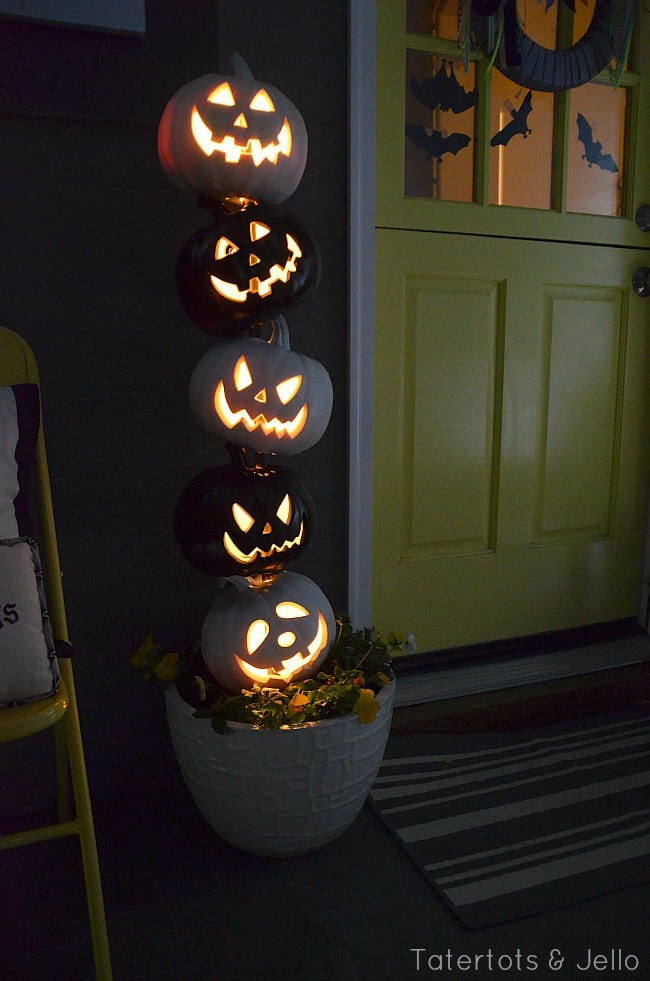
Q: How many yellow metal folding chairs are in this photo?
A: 1